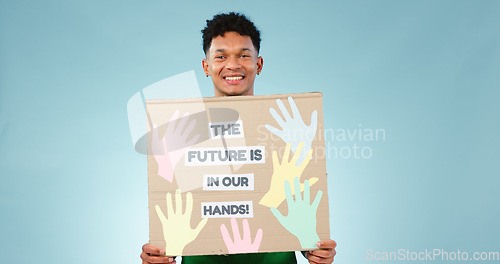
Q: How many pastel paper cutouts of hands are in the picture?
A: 6